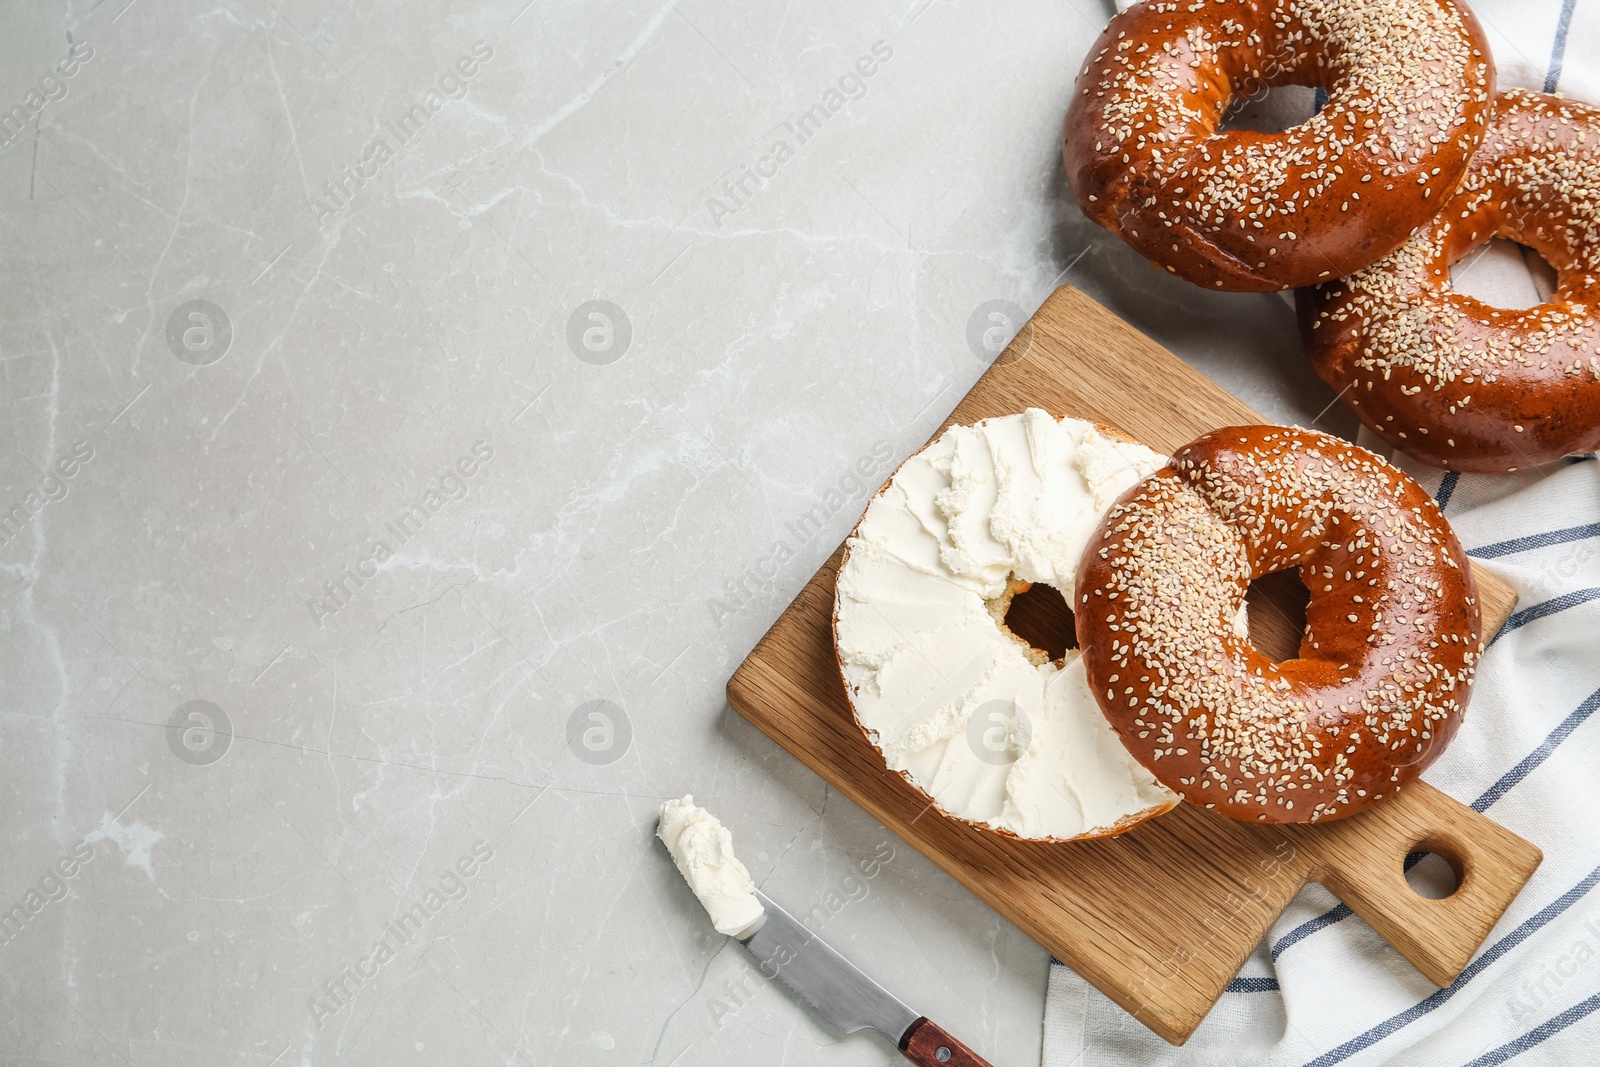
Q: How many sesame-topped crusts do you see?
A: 3